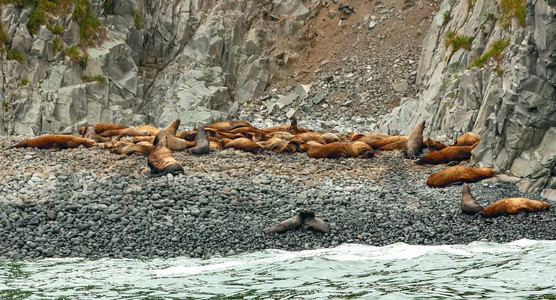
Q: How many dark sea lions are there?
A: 5